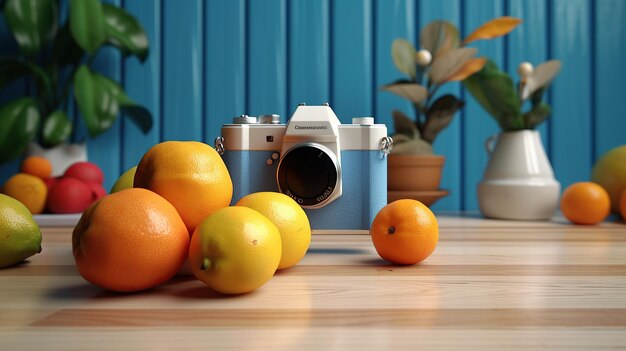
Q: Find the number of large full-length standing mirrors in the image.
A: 0